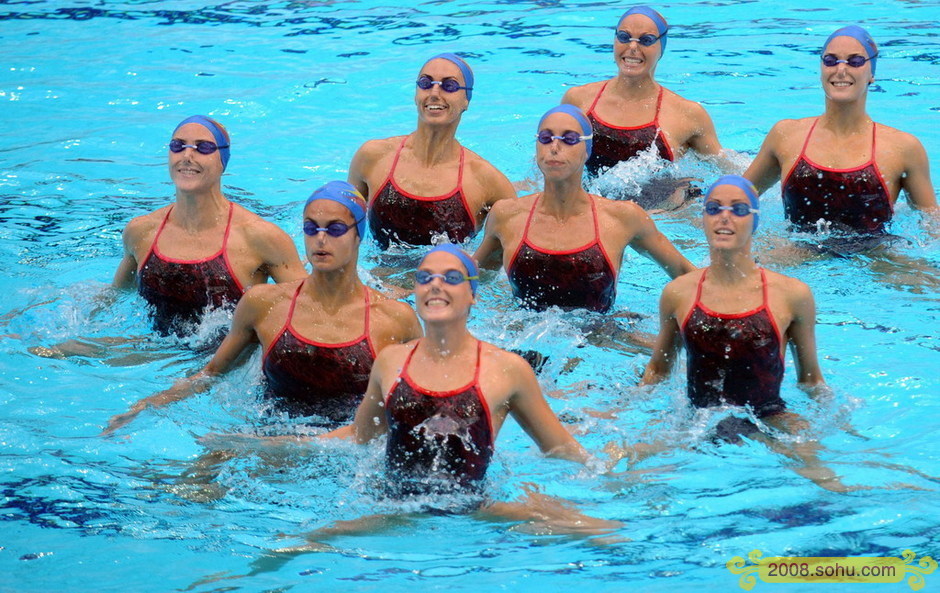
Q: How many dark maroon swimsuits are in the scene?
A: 8